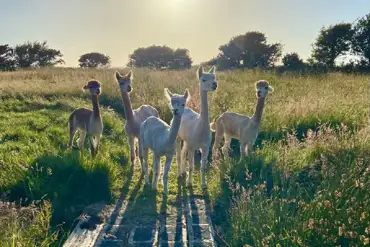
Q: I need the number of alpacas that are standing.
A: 5